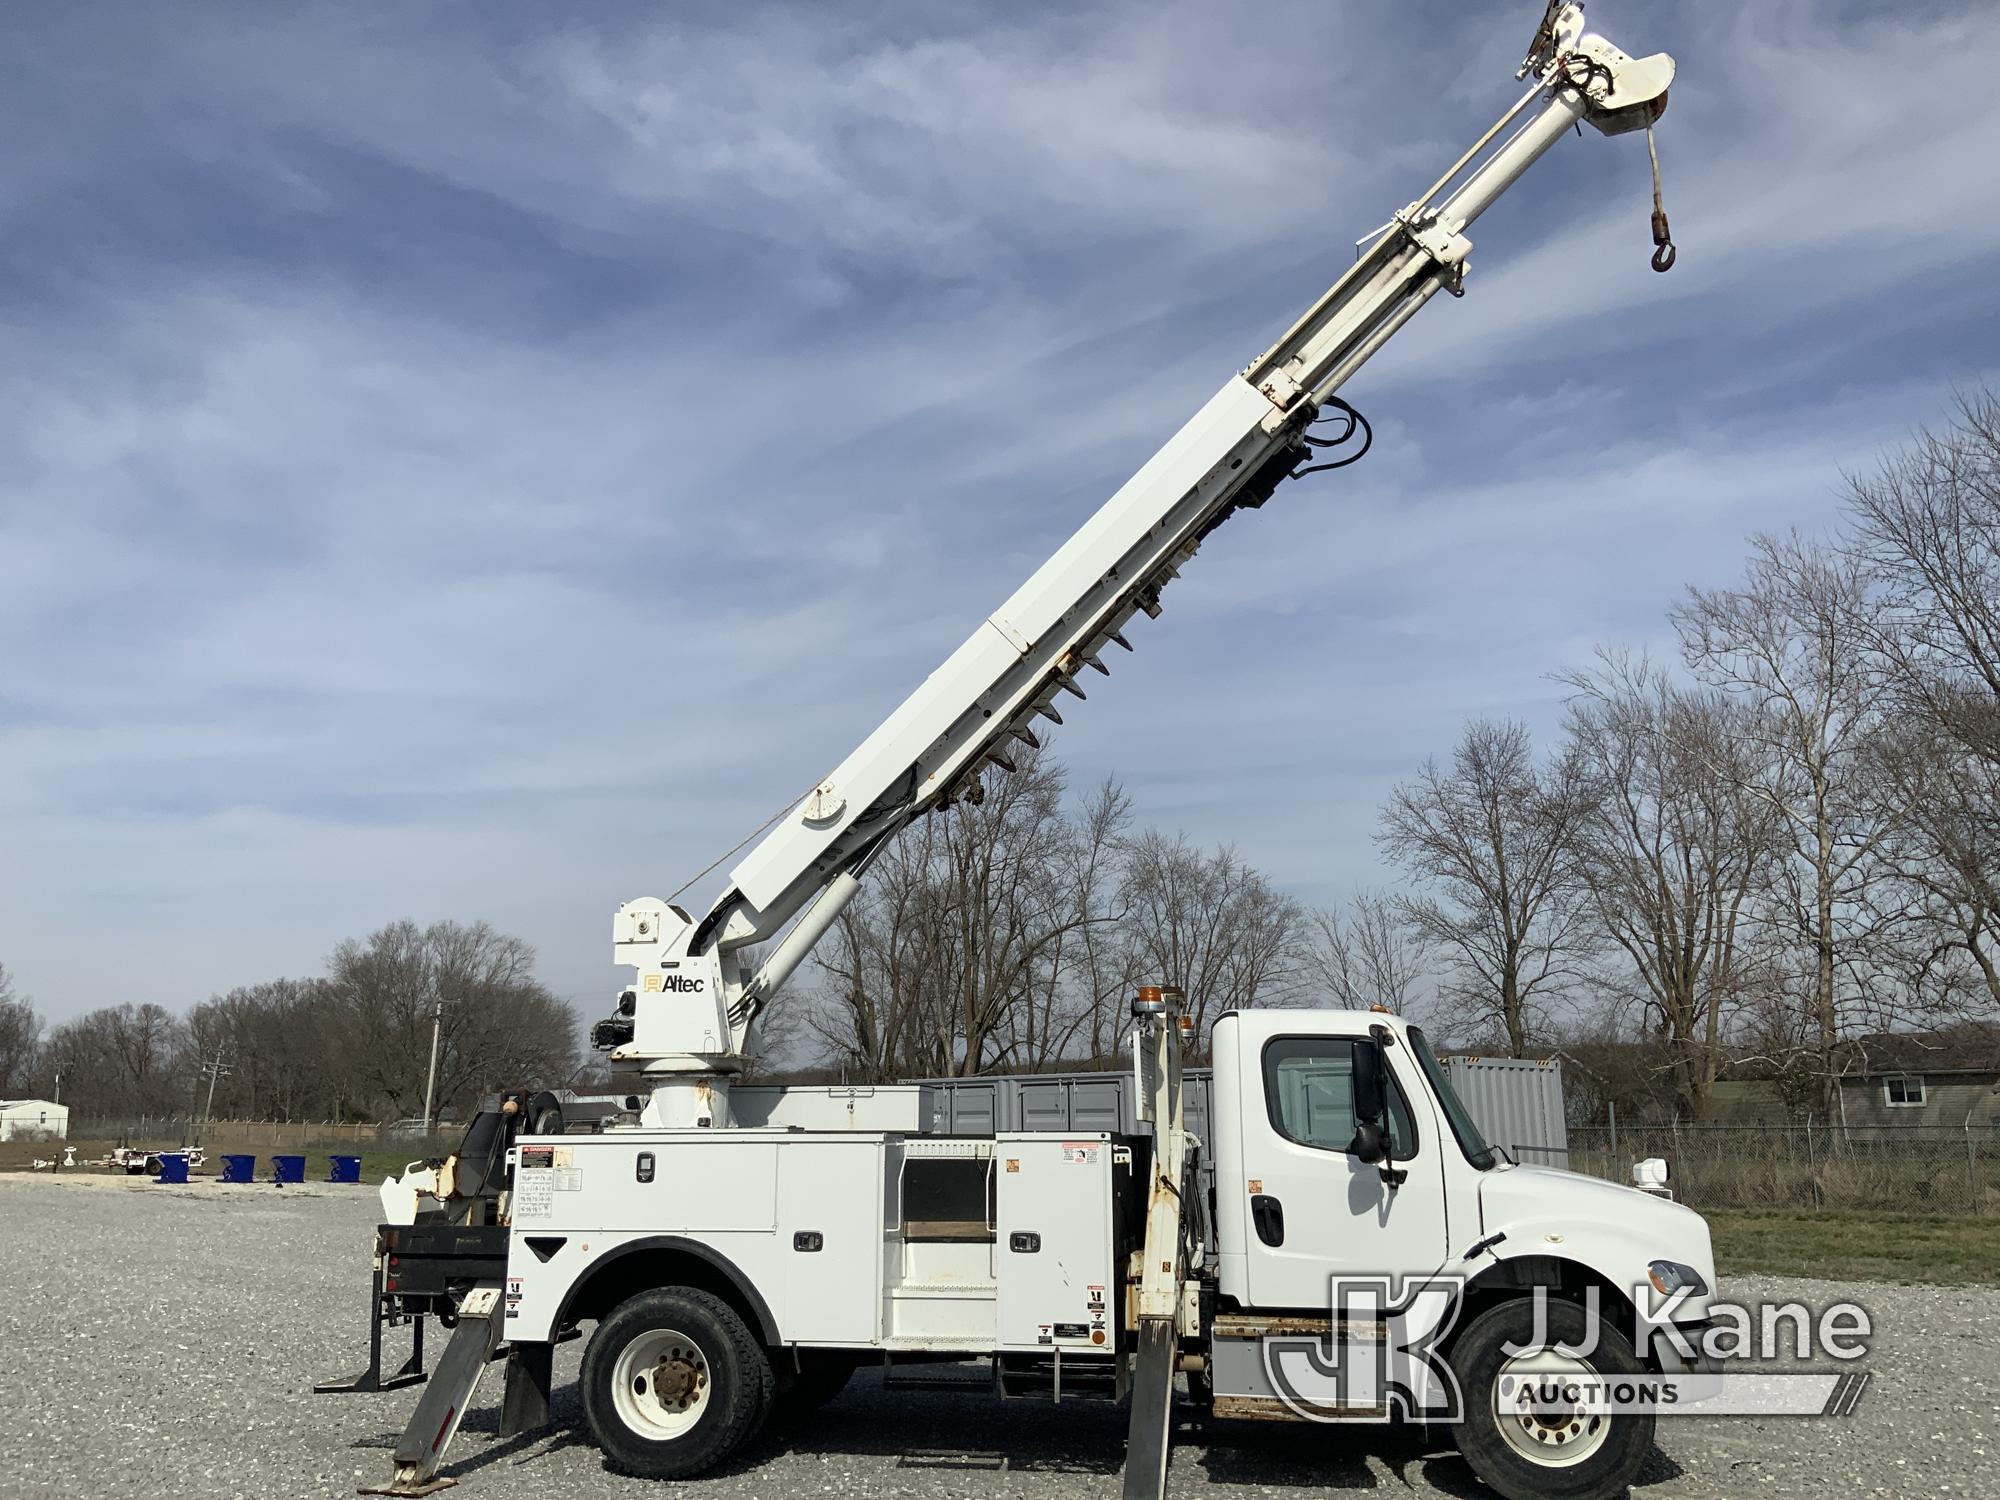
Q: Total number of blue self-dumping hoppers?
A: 4